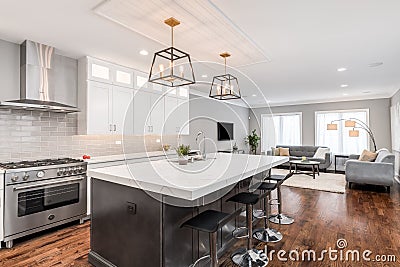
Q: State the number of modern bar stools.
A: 4